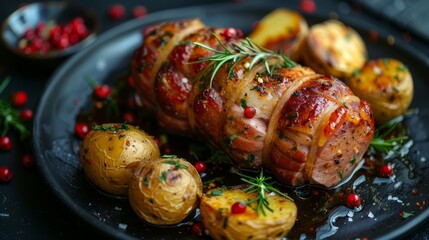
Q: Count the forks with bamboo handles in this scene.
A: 0